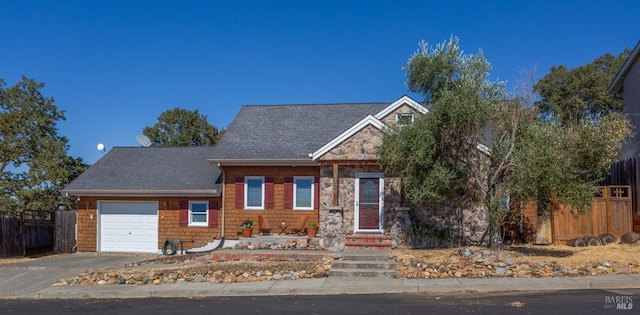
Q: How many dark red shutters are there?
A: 6